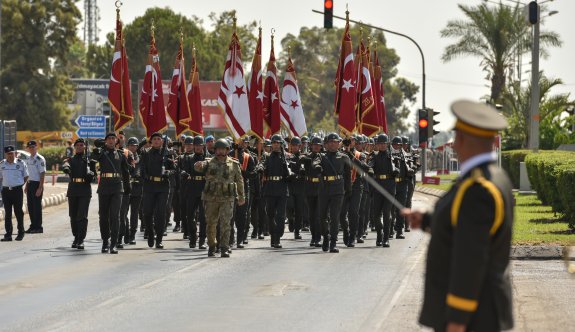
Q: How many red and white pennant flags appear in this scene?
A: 12